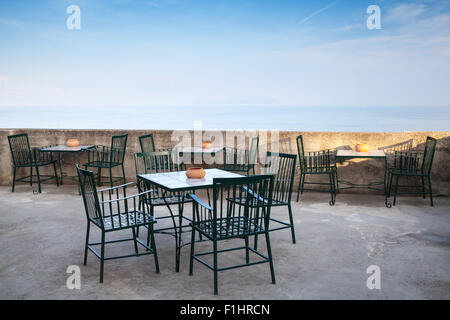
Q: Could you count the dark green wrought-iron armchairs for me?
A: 10